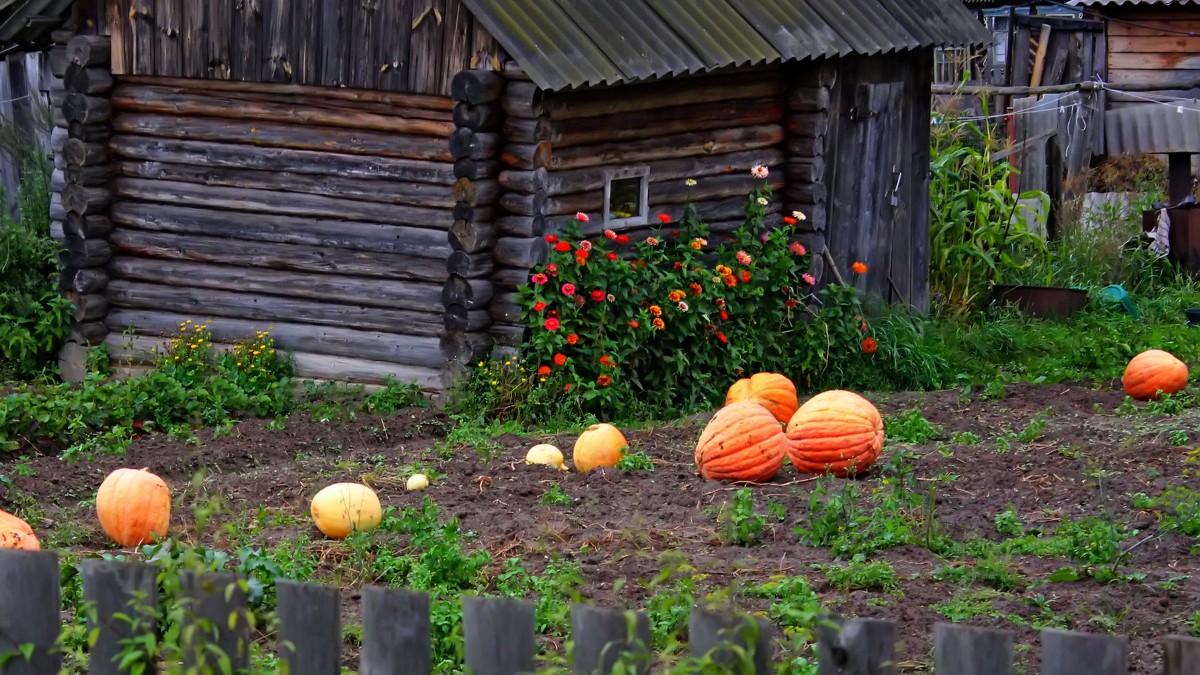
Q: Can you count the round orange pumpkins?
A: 7